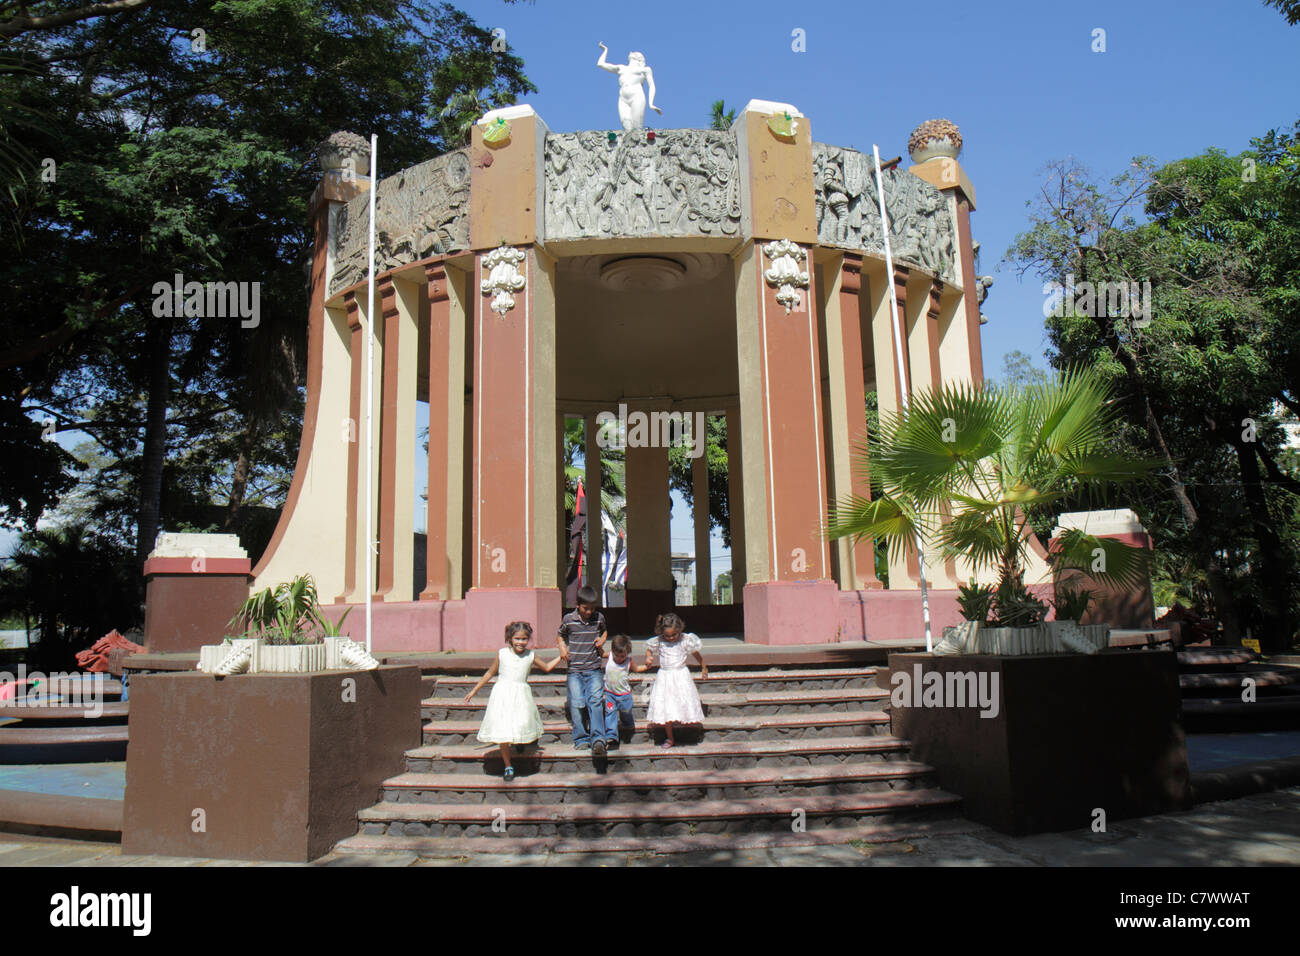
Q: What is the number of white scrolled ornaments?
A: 2